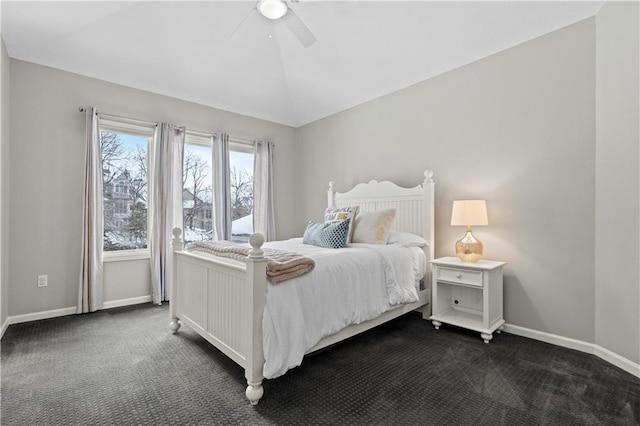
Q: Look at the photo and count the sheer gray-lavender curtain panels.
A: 4